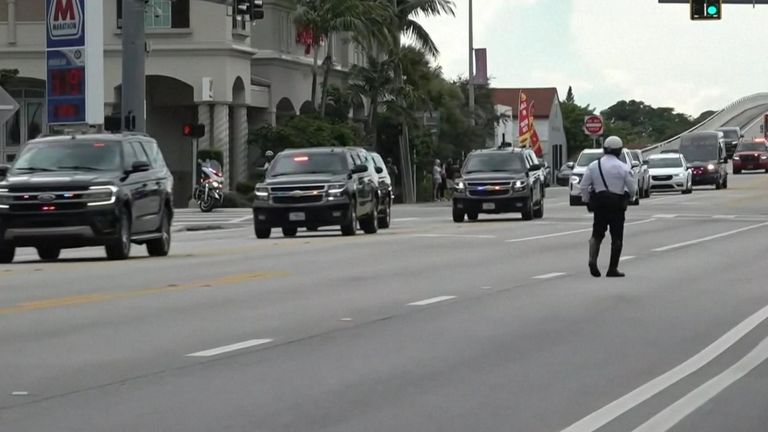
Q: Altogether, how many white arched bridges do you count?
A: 1